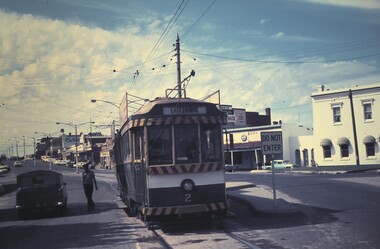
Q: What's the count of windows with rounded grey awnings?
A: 3